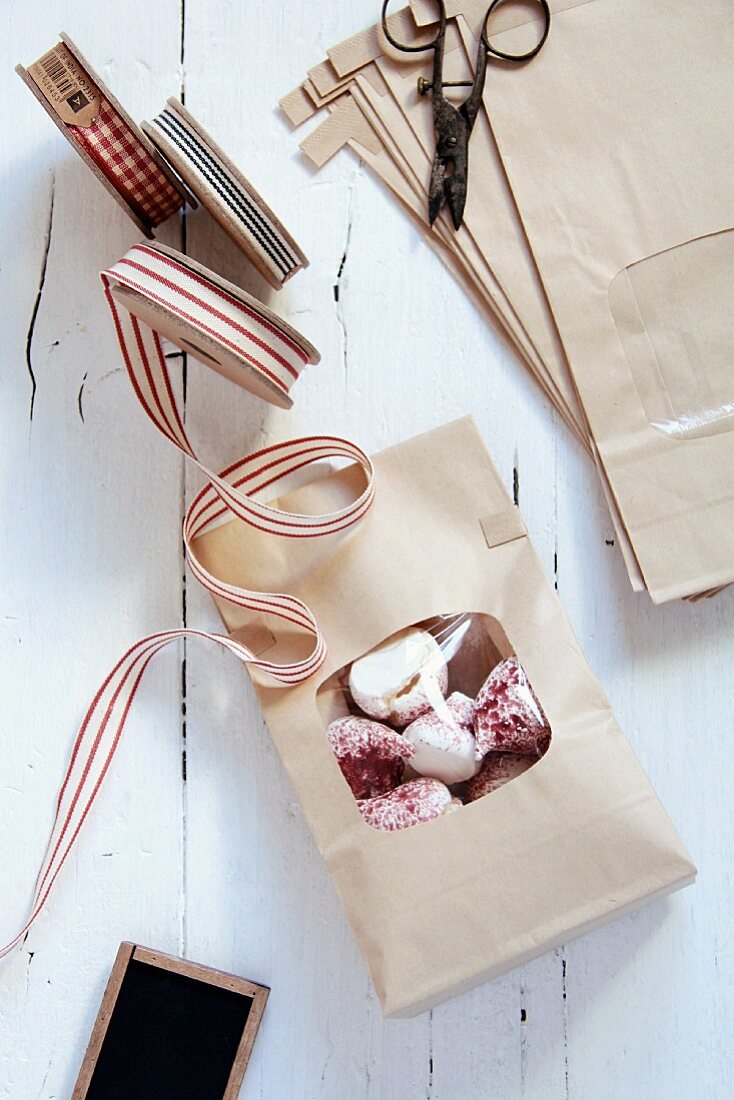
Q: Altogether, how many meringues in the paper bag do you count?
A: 6